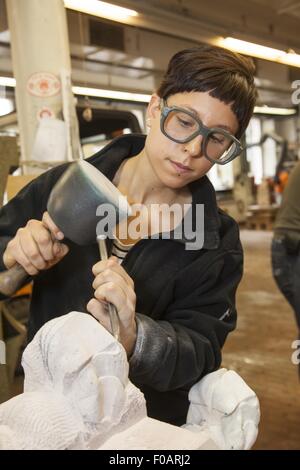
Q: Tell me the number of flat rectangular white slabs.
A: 1